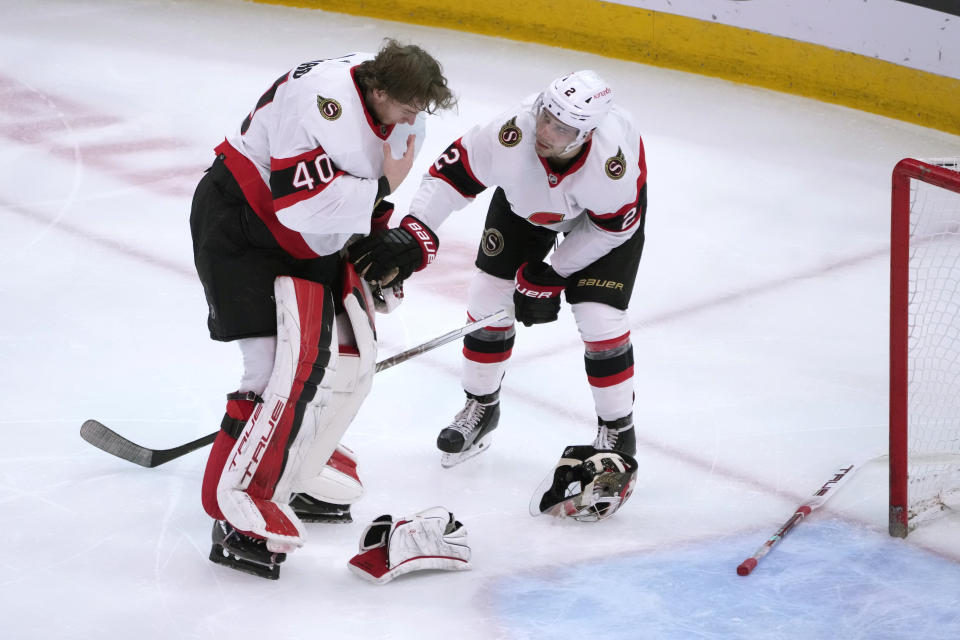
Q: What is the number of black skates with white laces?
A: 2